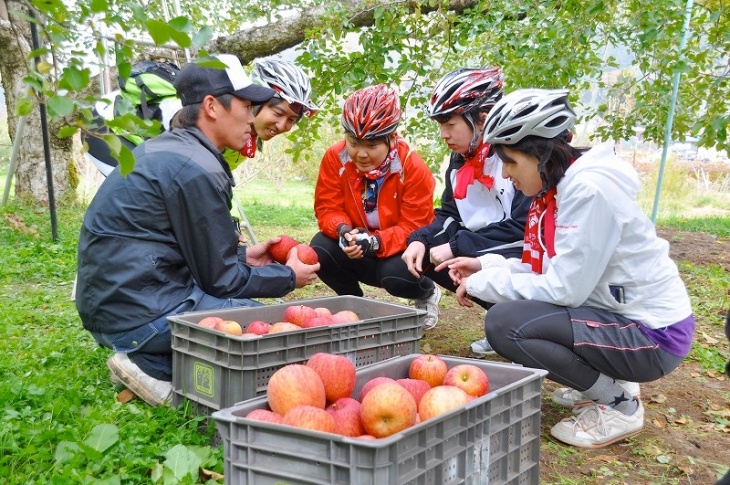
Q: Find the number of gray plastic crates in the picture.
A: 2